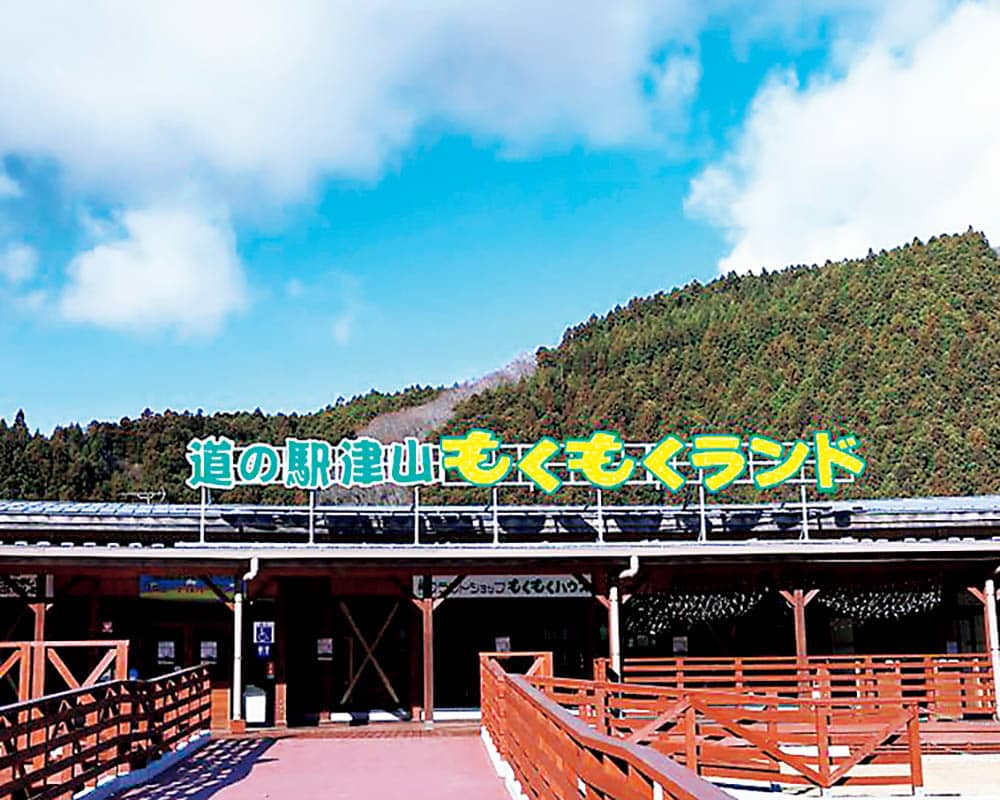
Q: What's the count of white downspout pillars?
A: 3